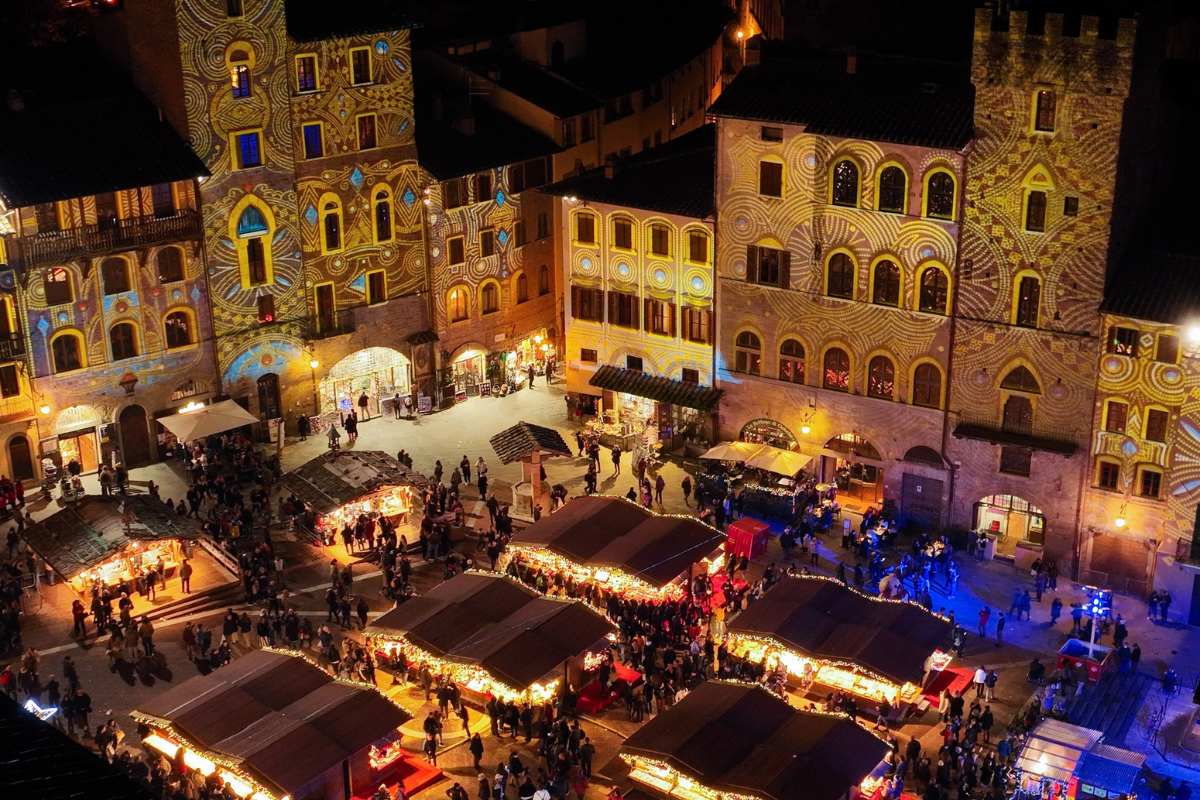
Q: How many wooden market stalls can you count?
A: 7